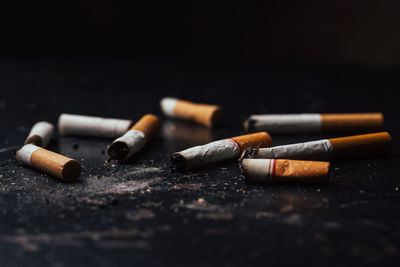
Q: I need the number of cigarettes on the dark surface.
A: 9